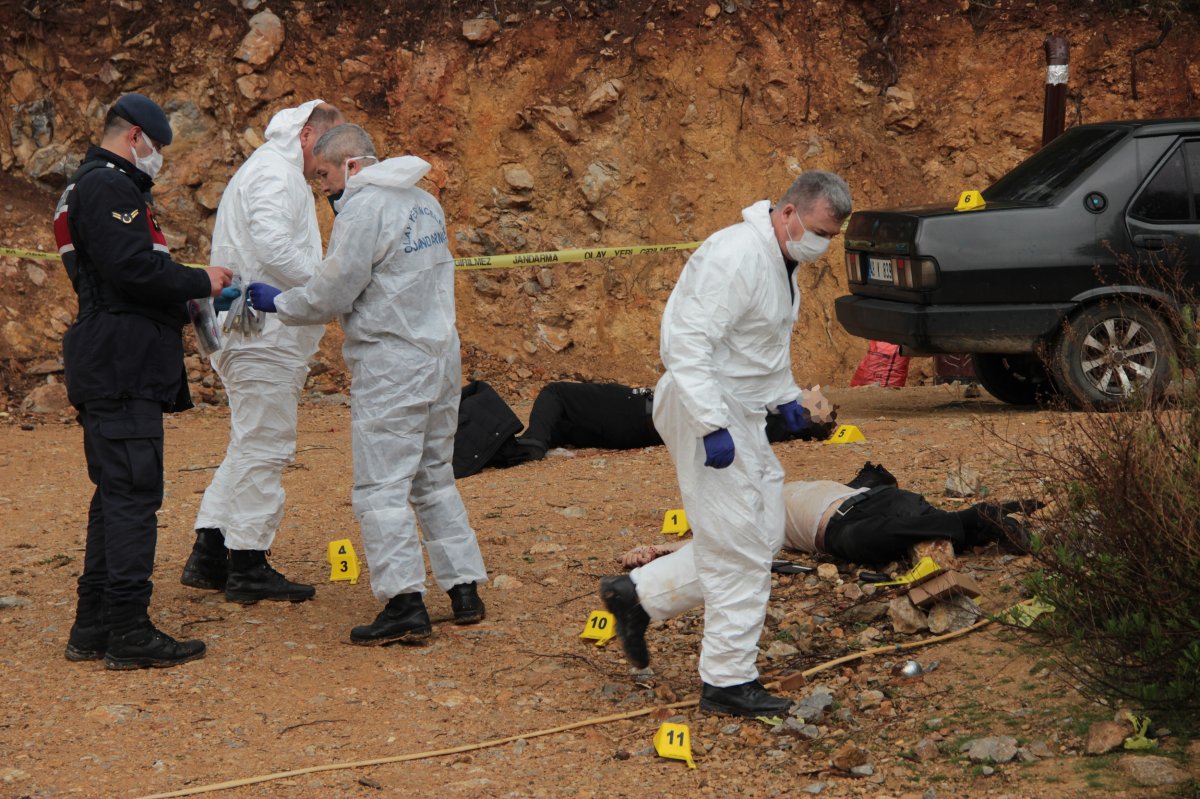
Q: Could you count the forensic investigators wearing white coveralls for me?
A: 3